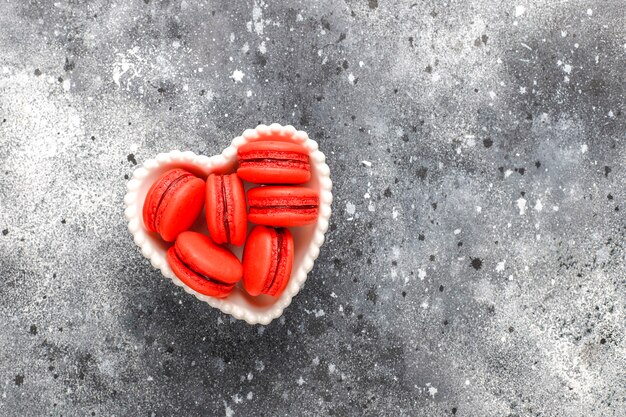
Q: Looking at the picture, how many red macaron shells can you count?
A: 12